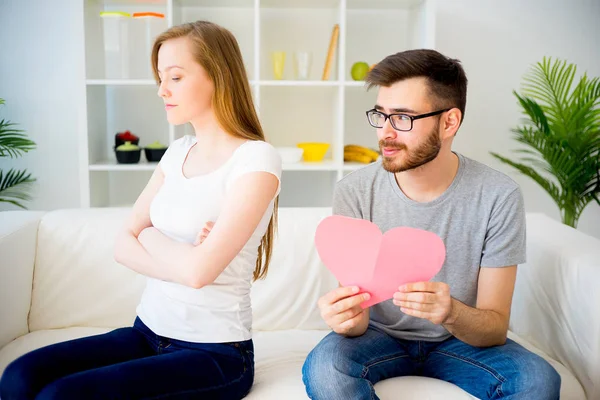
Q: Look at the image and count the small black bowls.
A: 3